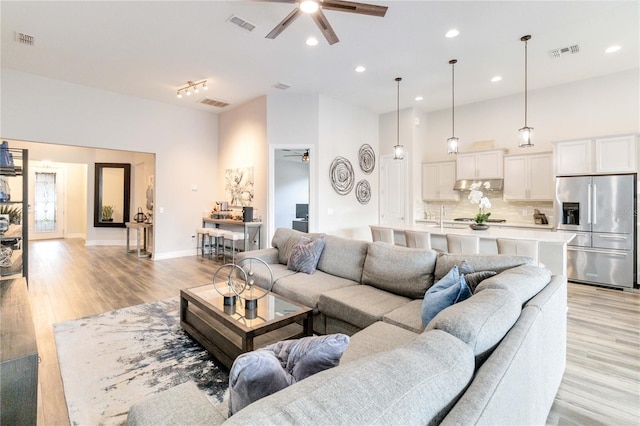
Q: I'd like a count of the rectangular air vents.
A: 5